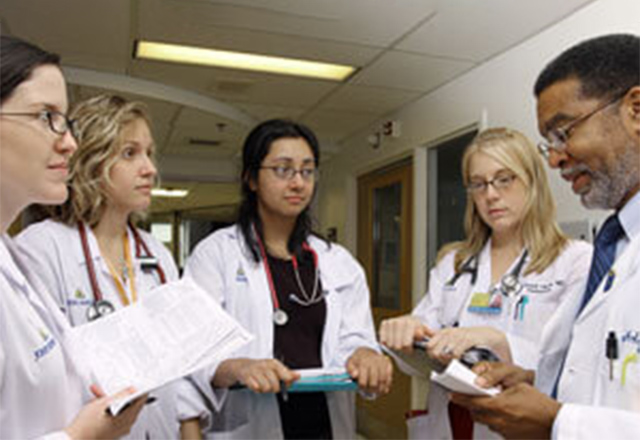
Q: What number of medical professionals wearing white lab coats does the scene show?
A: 5